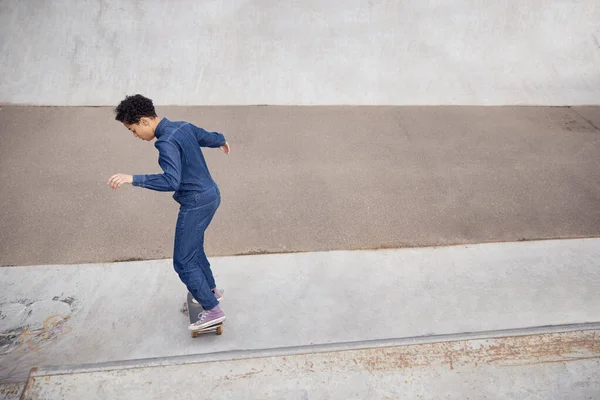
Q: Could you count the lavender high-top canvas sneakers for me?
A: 2